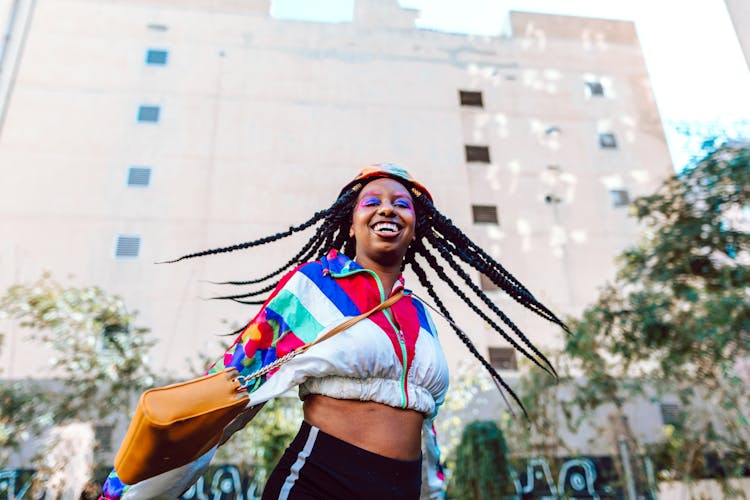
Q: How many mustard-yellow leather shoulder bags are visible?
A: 1